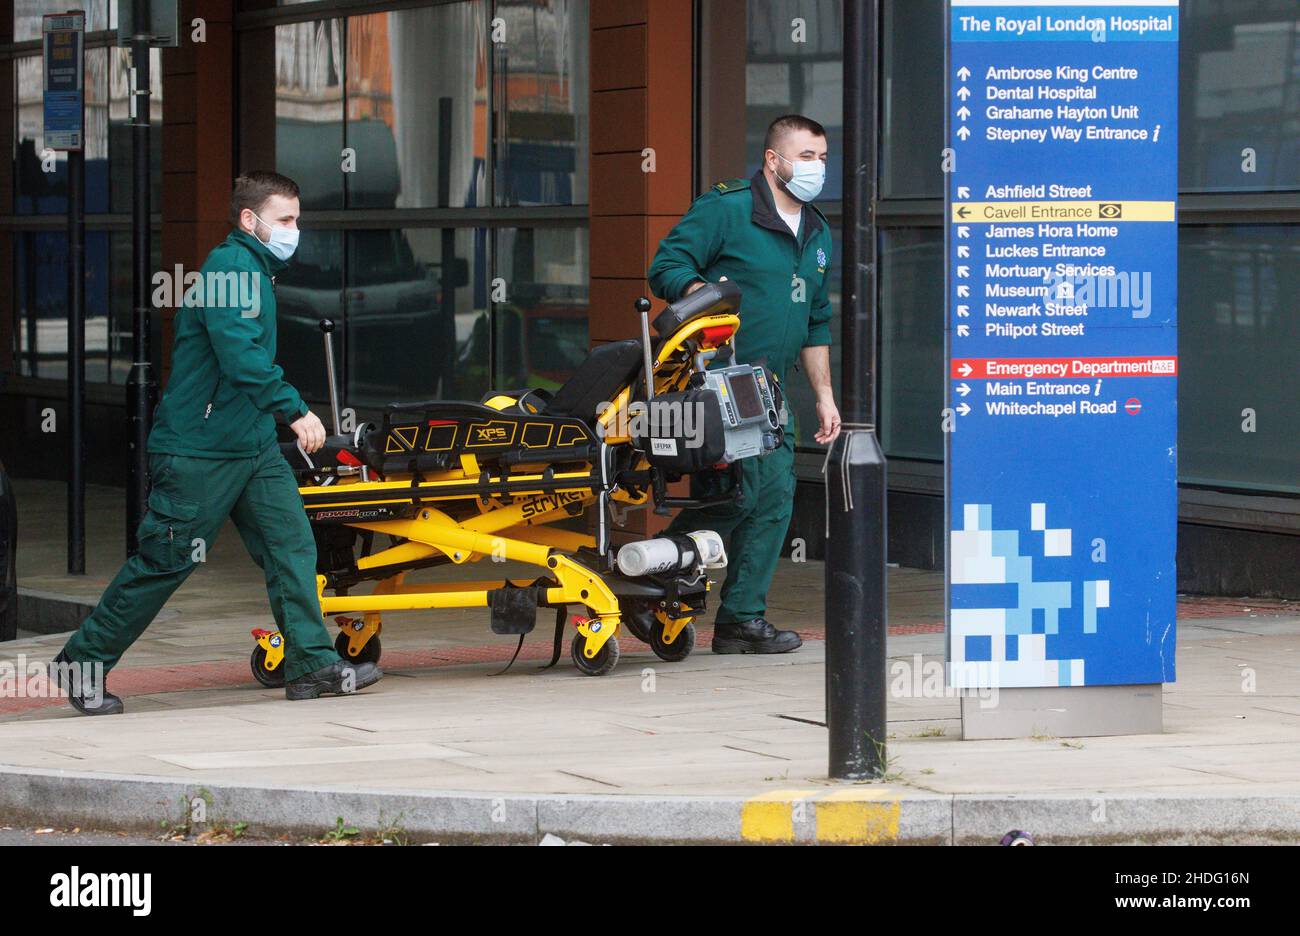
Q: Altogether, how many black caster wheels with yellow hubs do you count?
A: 4